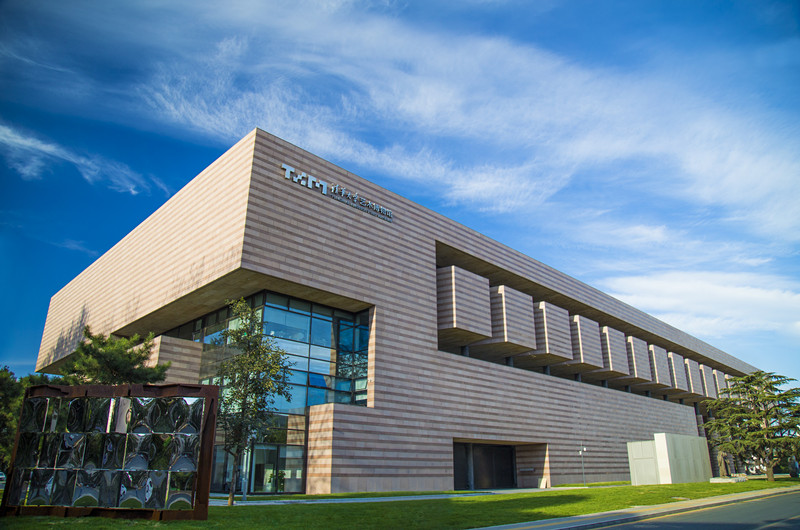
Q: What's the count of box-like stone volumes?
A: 12